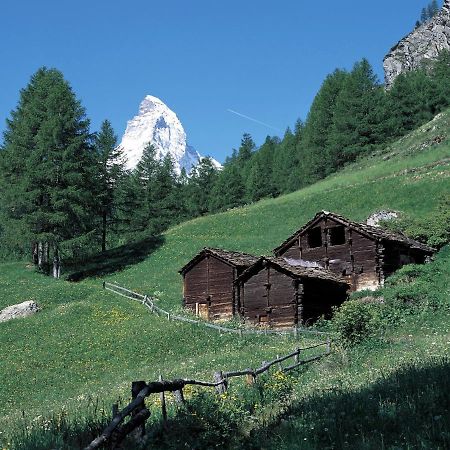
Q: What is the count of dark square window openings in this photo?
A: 2